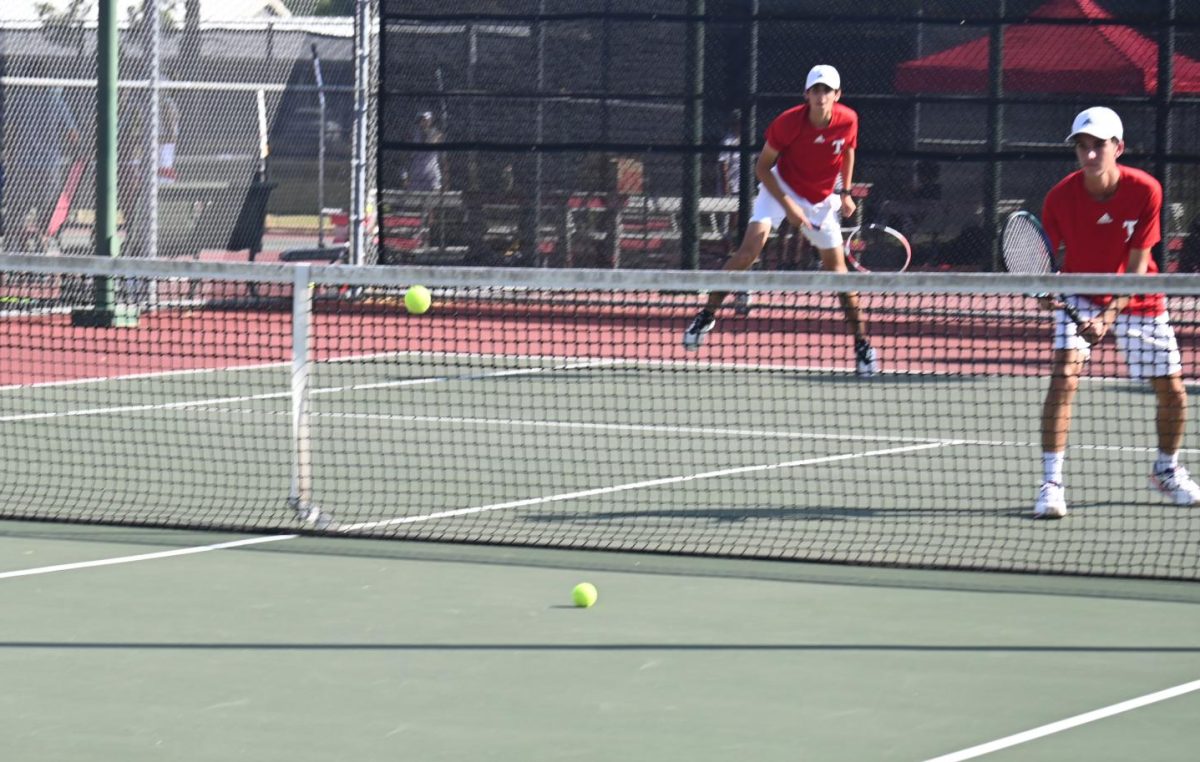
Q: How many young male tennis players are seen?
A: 2